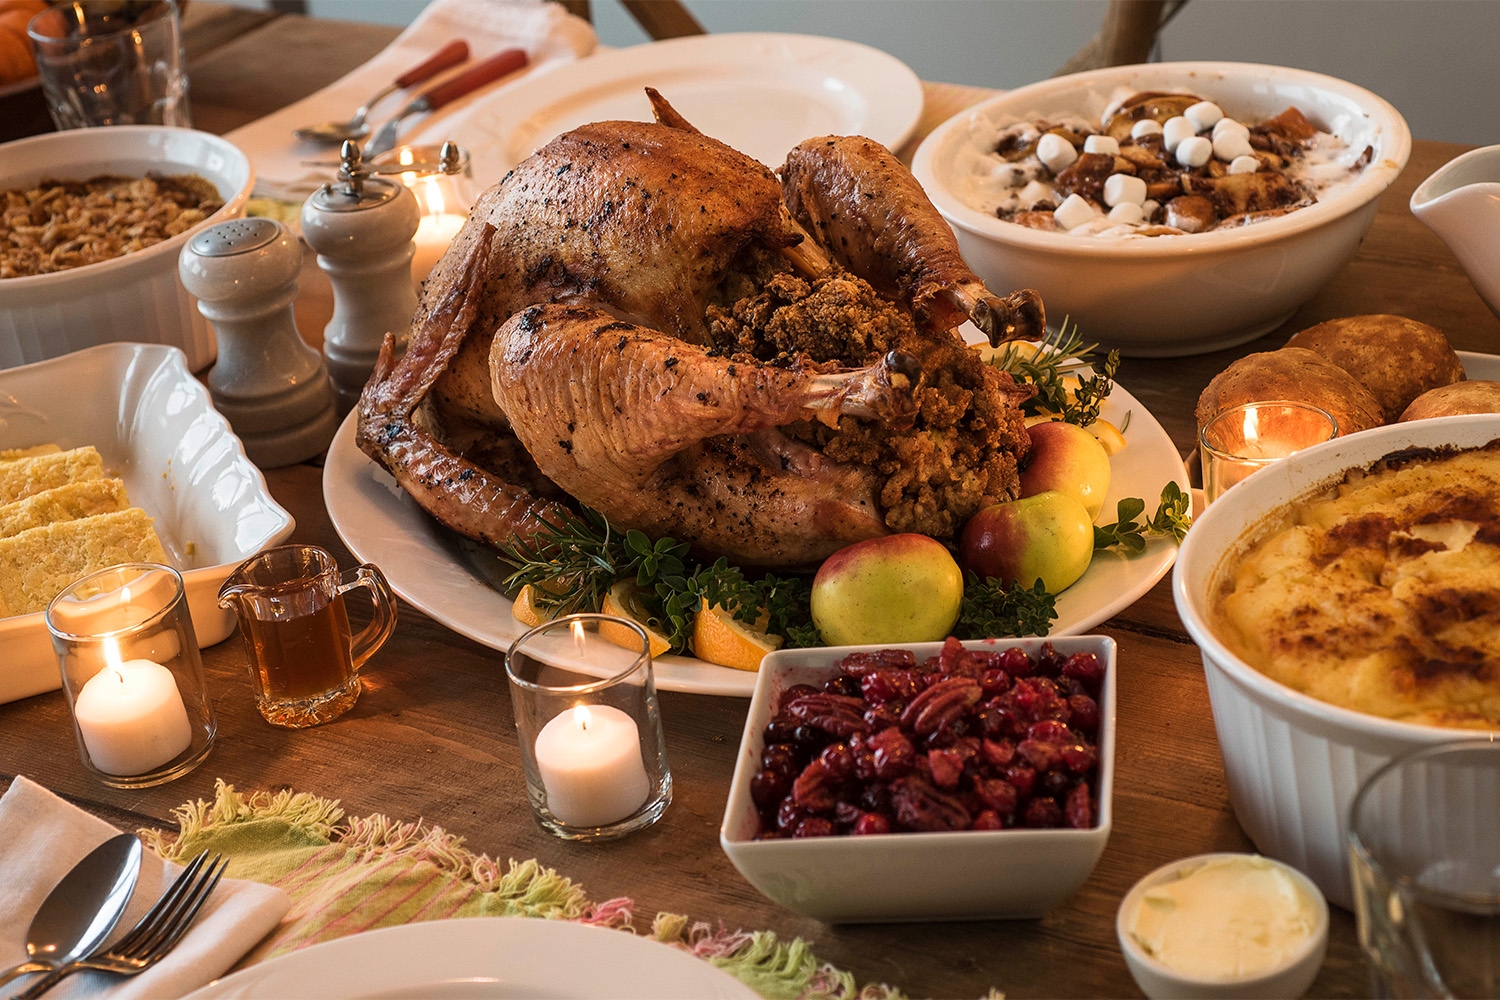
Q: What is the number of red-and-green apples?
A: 3